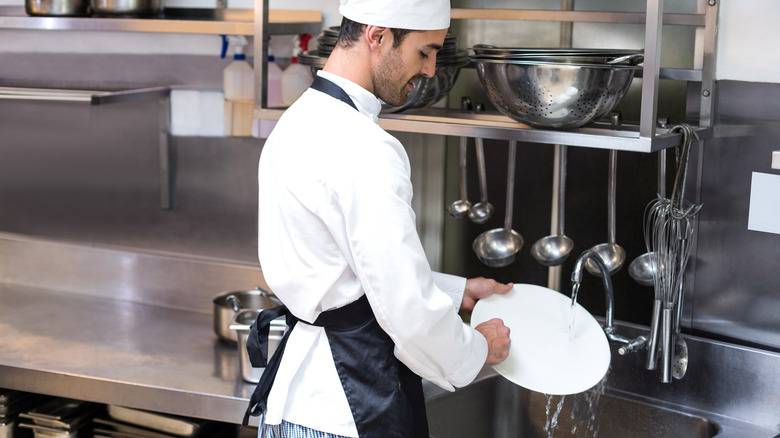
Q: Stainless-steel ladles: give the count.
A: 6